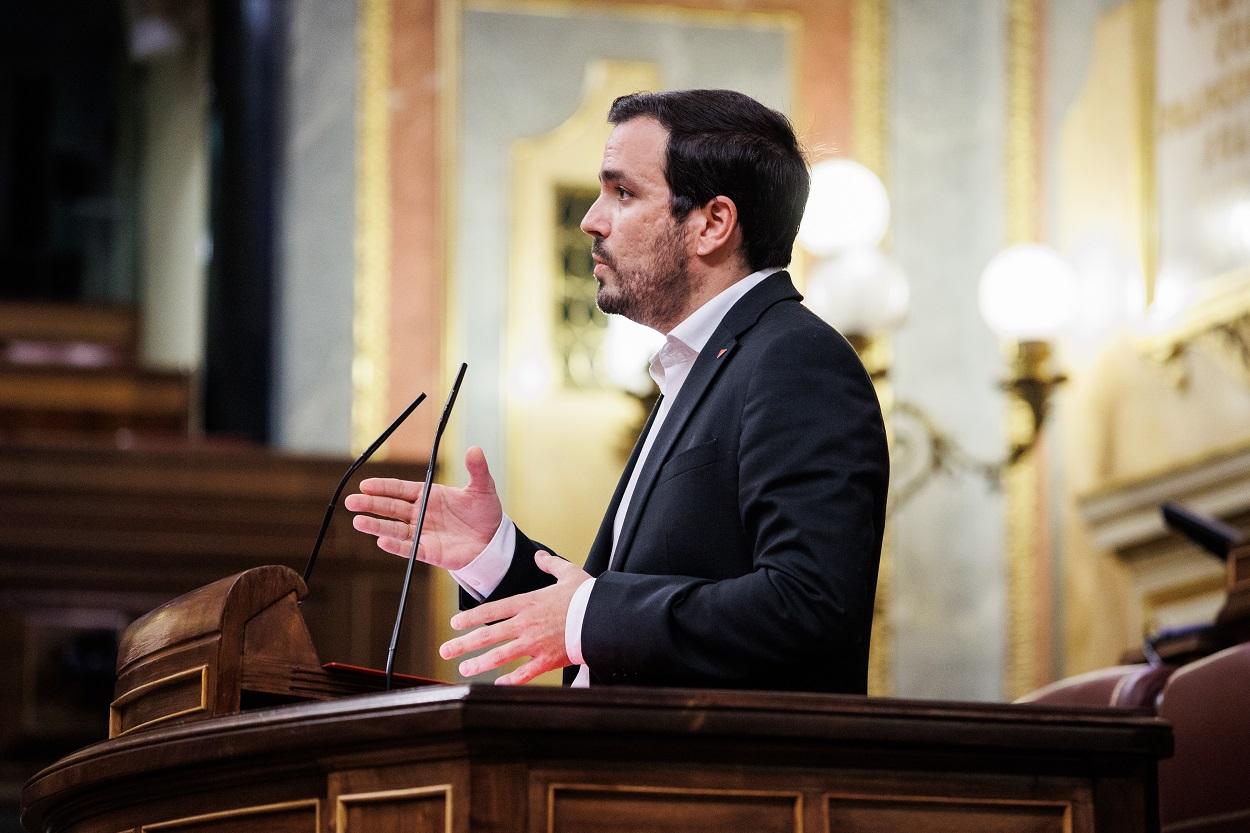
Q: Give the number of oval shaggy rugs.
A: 0